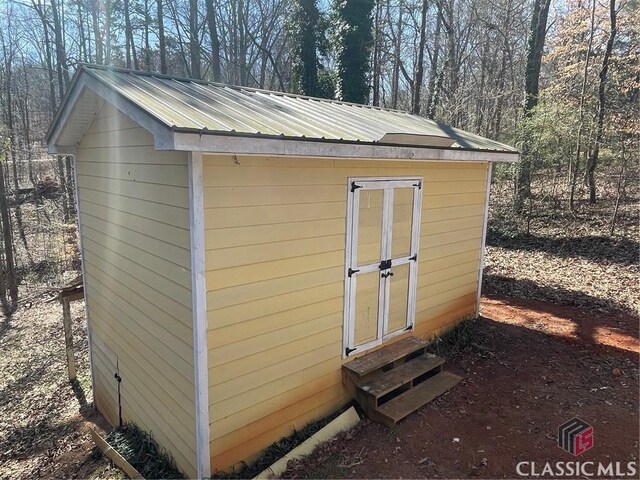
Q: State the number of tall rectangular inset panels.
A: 4